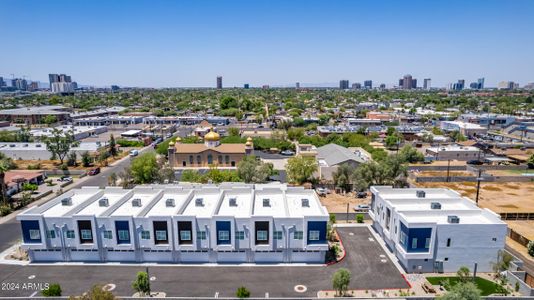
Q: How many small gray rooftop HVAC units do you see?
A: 11